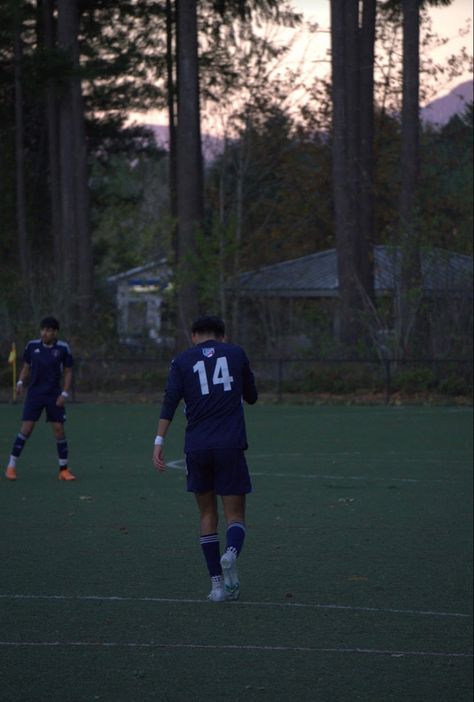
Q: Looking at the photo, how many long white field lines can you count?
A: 2